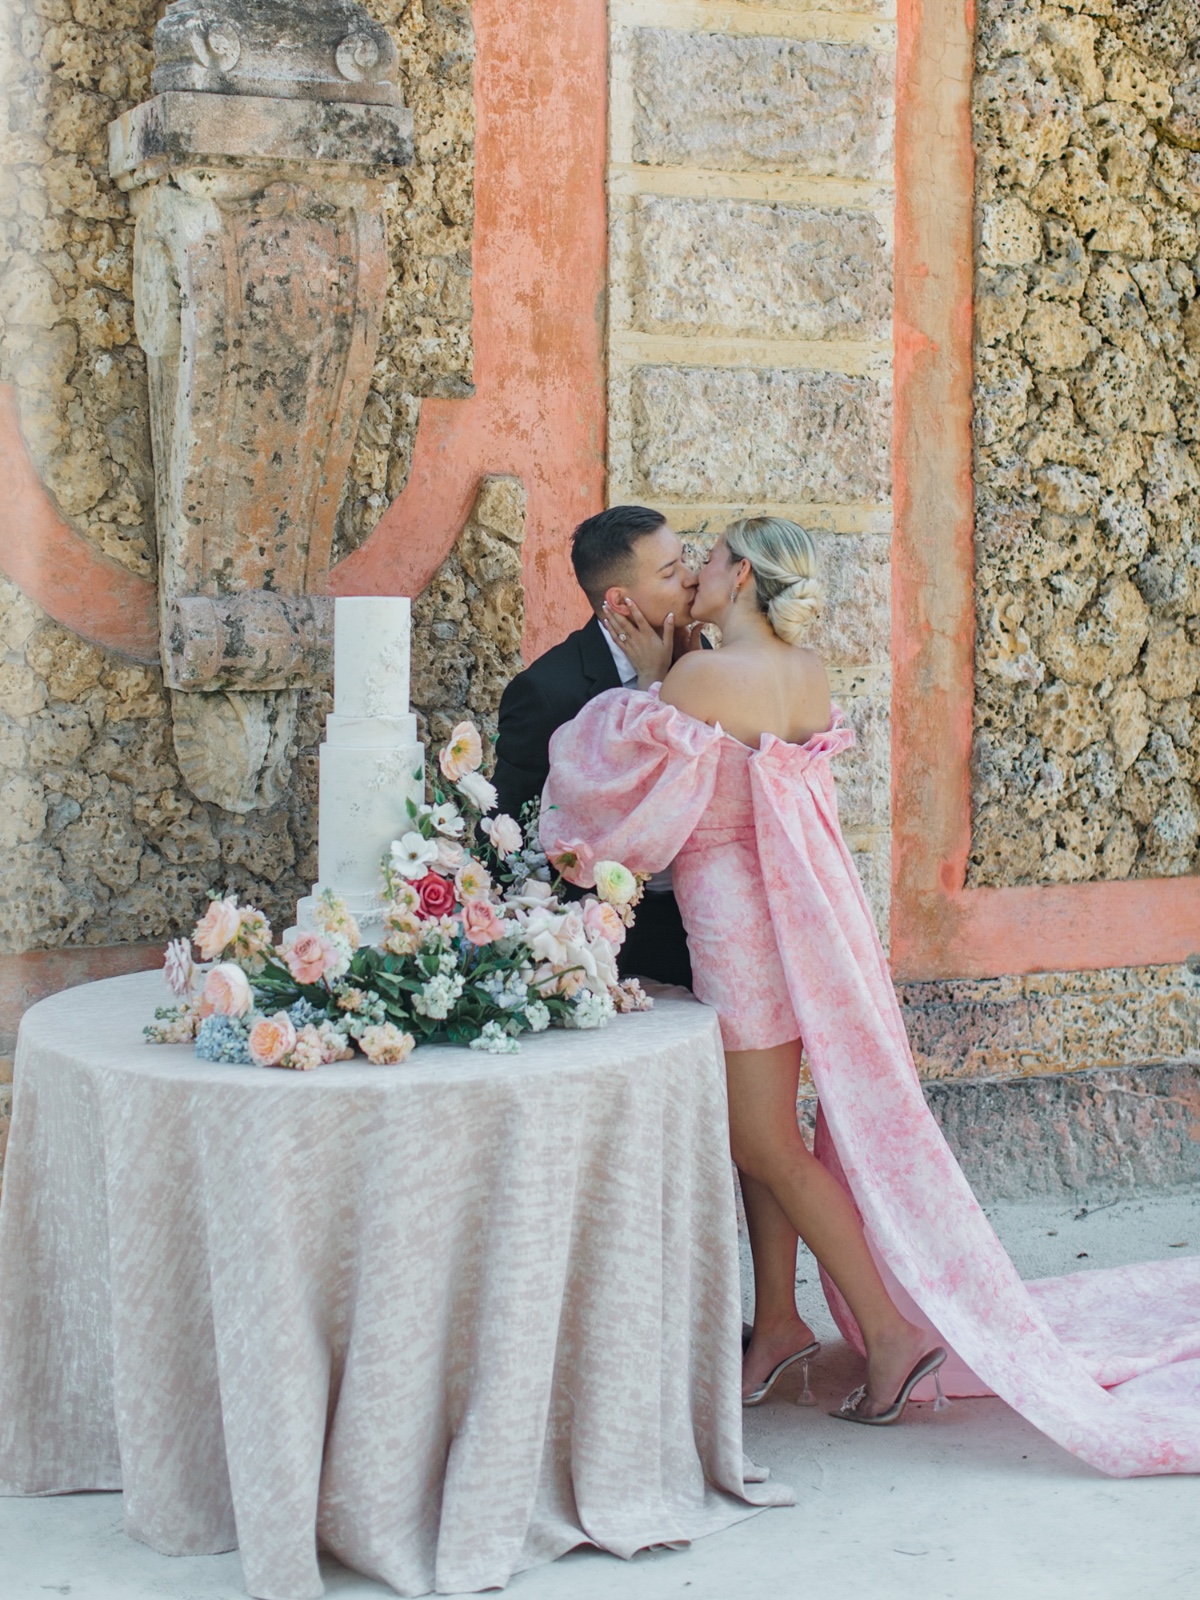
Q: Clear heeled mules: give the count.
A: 2